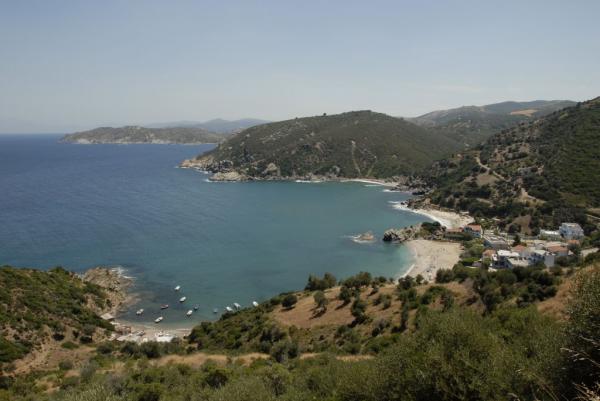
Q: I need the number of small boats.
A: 11